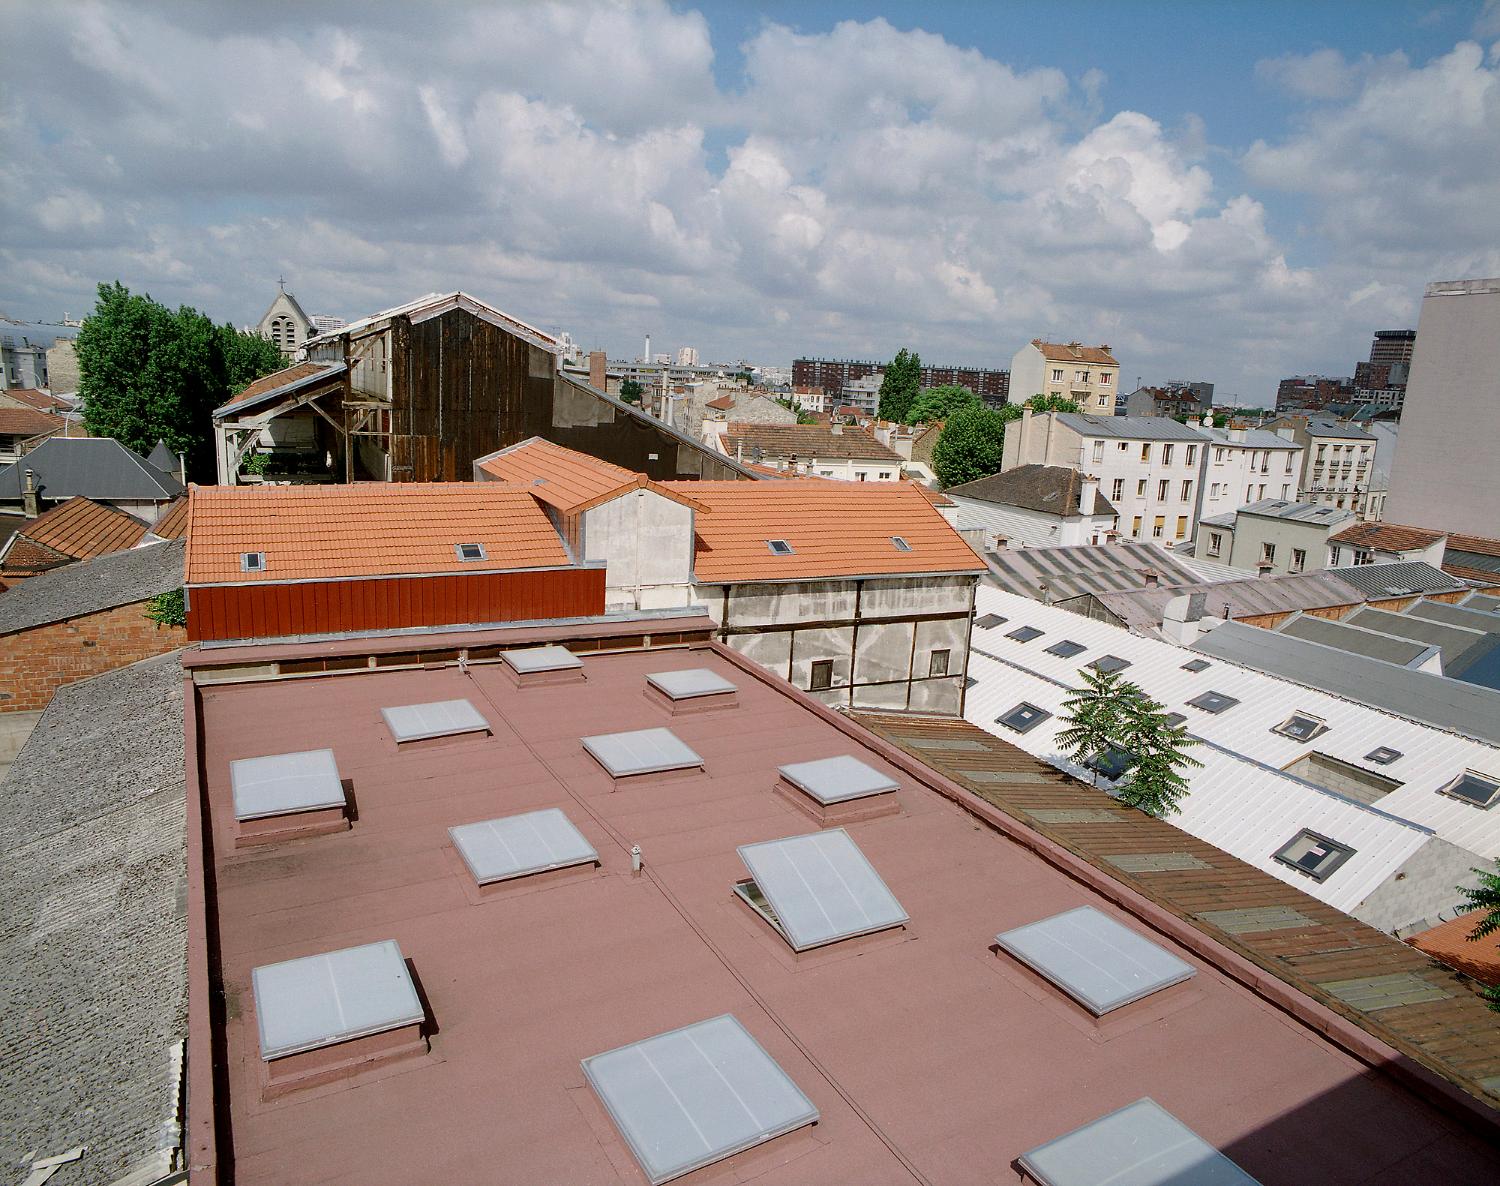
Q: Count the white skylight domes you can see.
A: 12